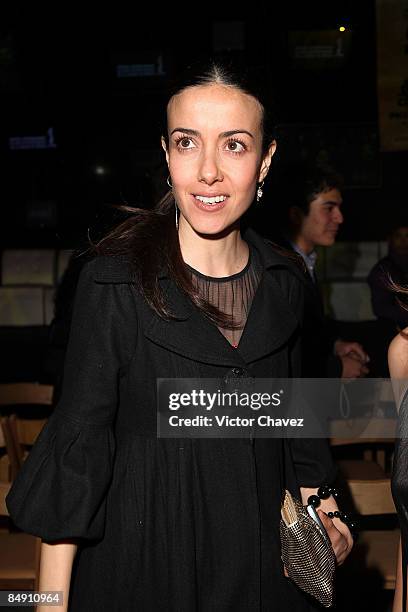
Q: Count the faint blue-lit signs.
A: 2